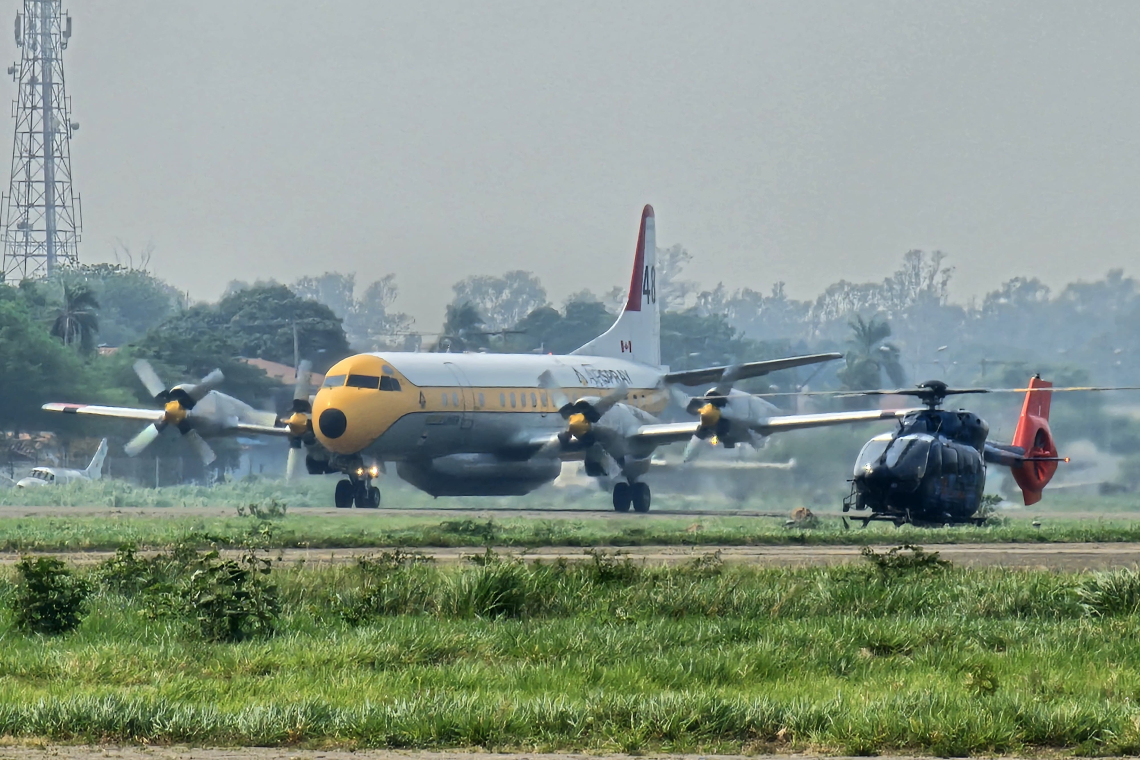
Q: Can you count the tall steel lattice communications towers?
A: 1